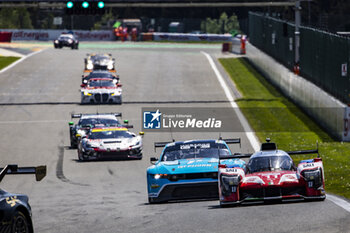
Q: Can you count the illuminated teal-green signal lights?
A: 3